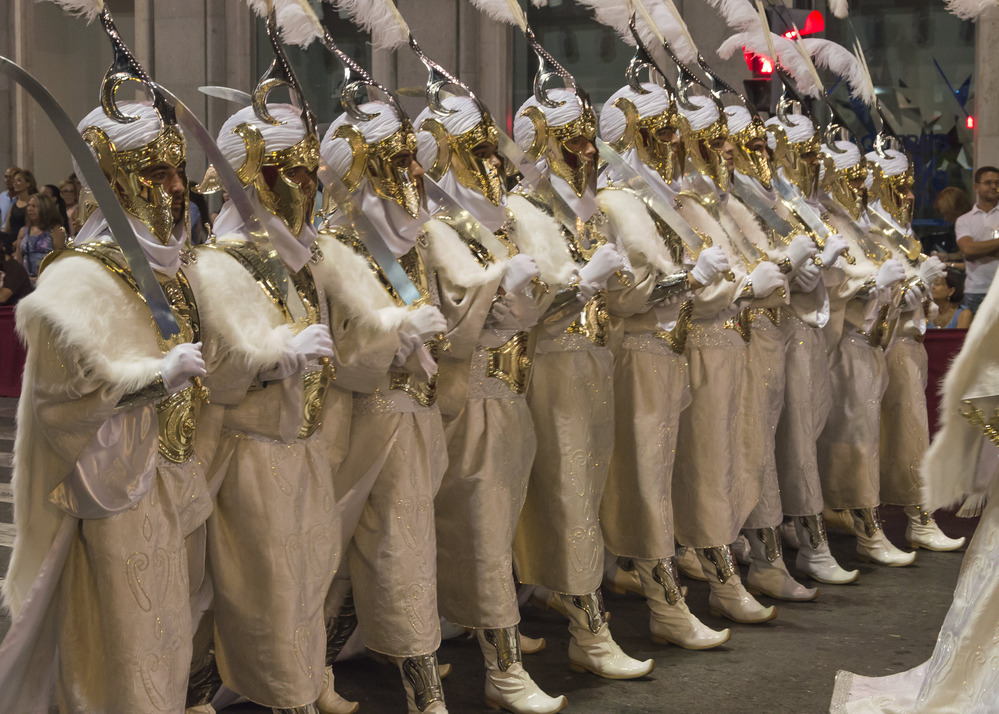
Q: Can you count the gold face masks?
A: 11